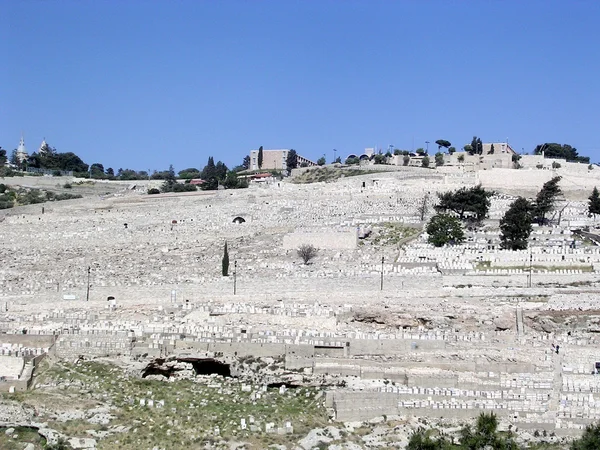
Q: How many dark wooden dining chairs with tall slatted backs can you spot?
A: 0